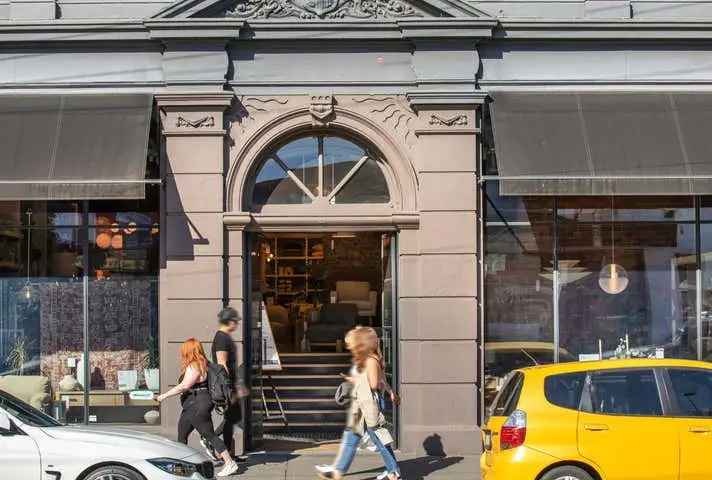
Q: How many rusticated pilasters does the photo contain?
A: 2